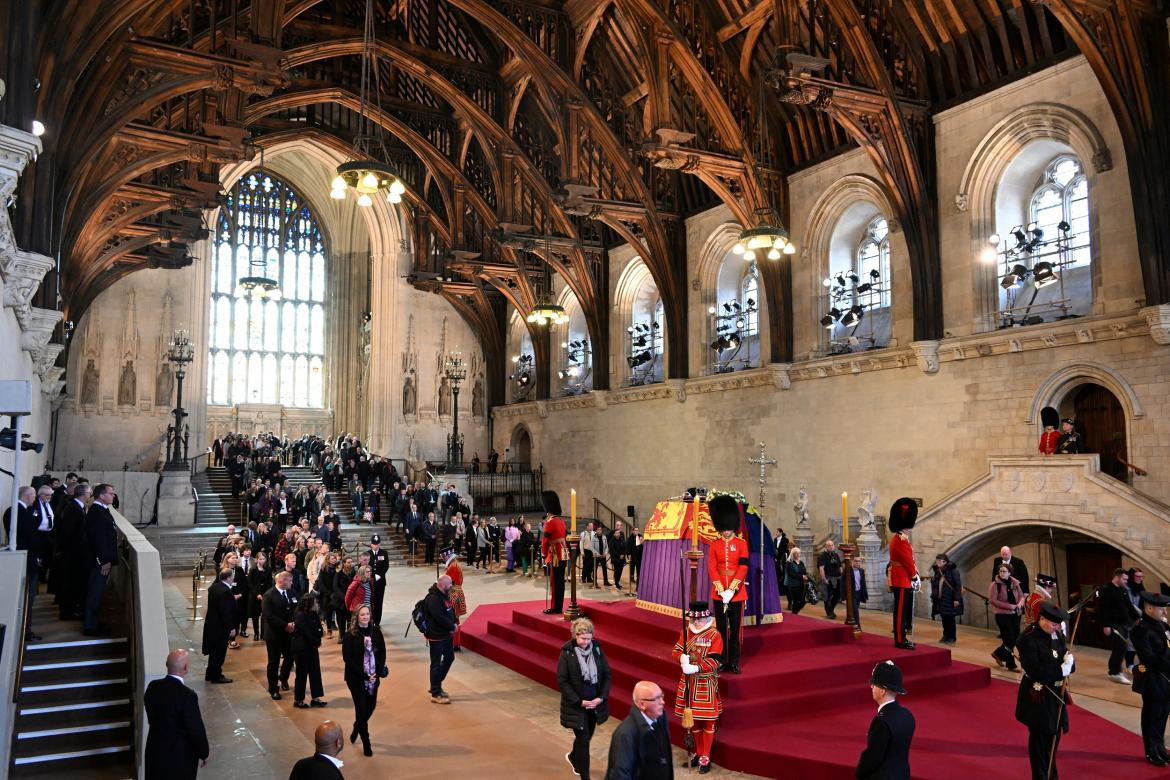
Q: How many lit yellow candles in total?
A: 3